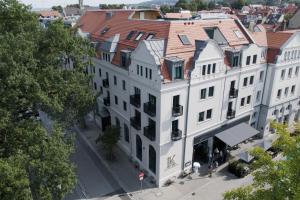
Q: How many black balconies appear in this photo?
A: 10